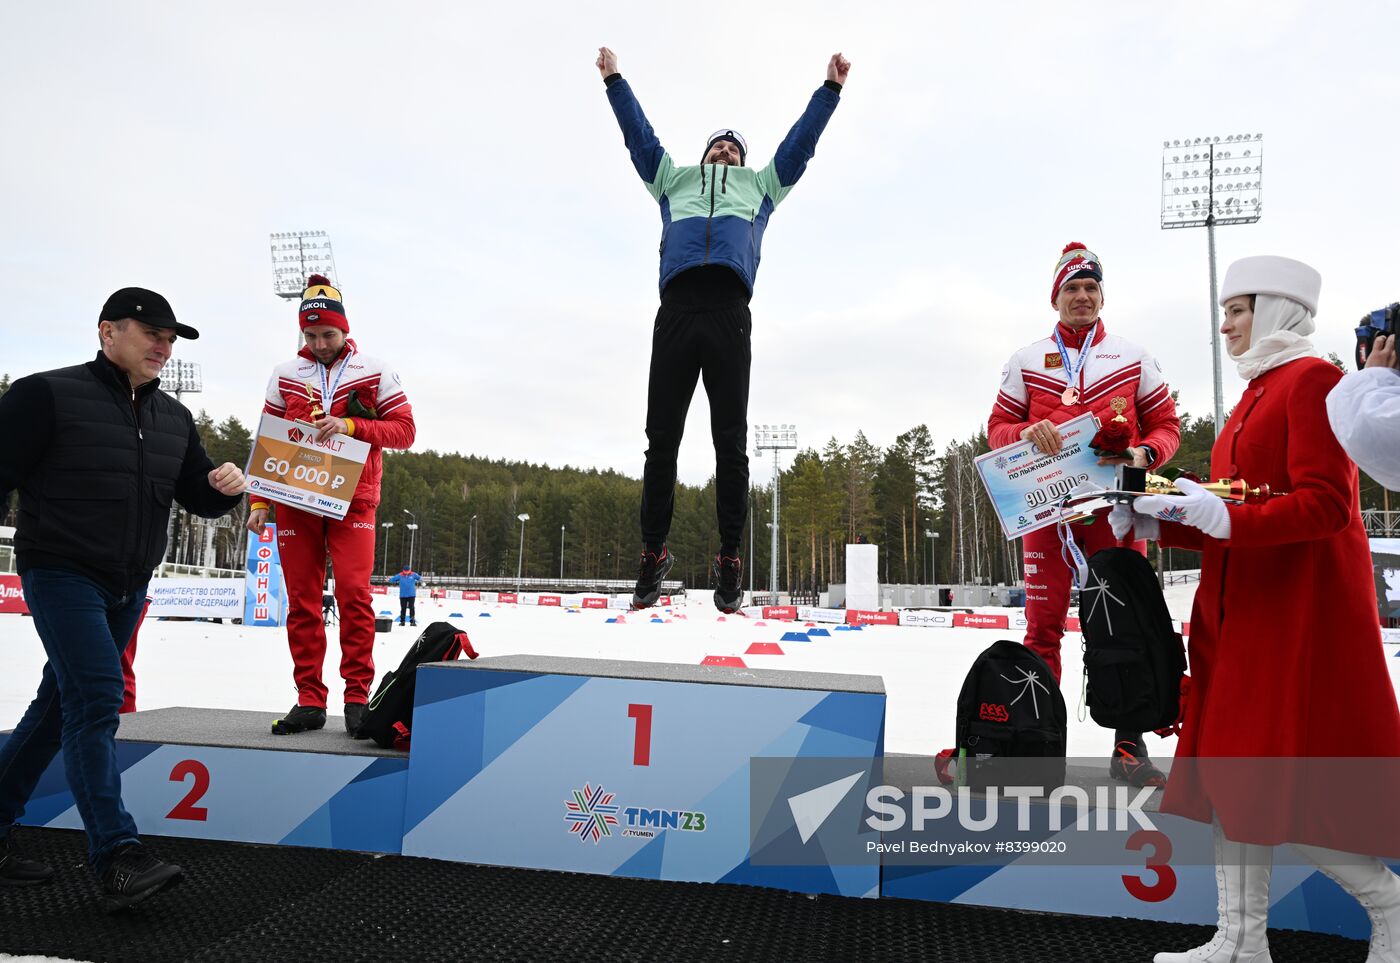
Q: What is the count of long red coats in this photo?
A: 1